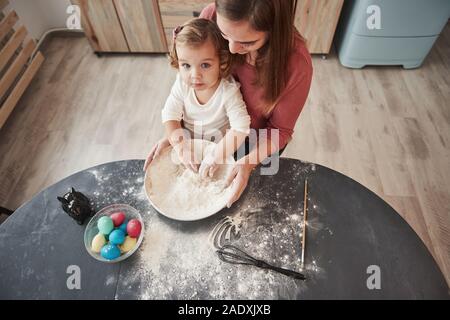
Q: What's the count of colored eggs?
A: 8